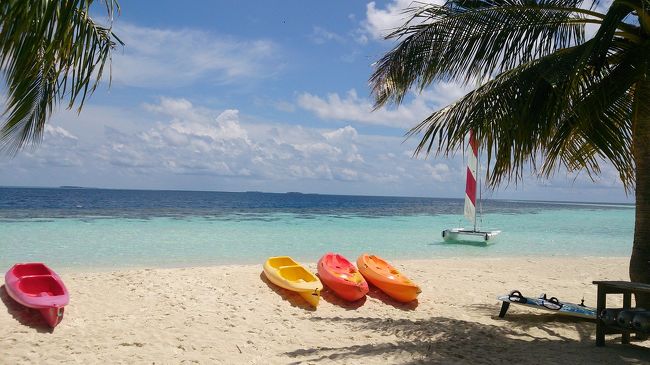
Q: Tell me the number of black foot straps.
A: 2